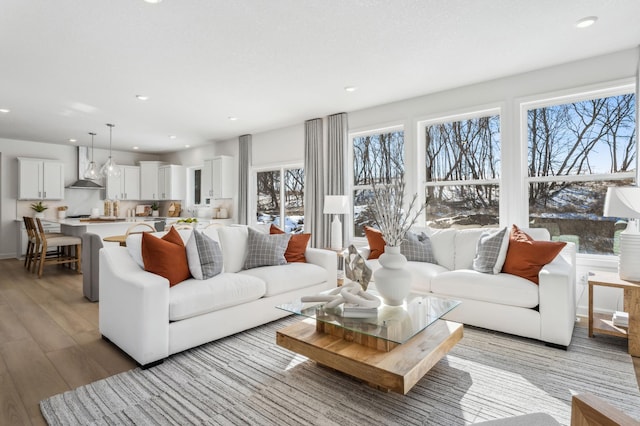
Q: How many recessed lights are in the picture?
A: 10